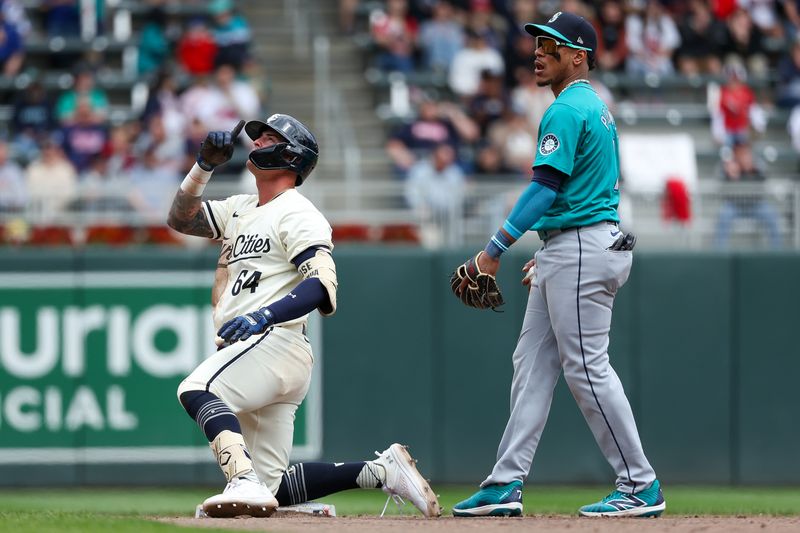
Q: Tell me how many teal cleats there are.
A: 2